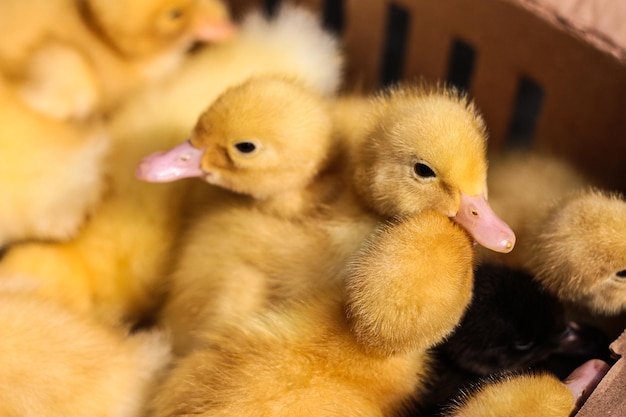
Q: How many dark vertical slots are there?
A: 5